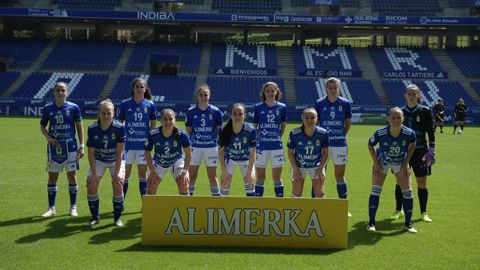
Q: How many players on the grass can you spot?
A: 11